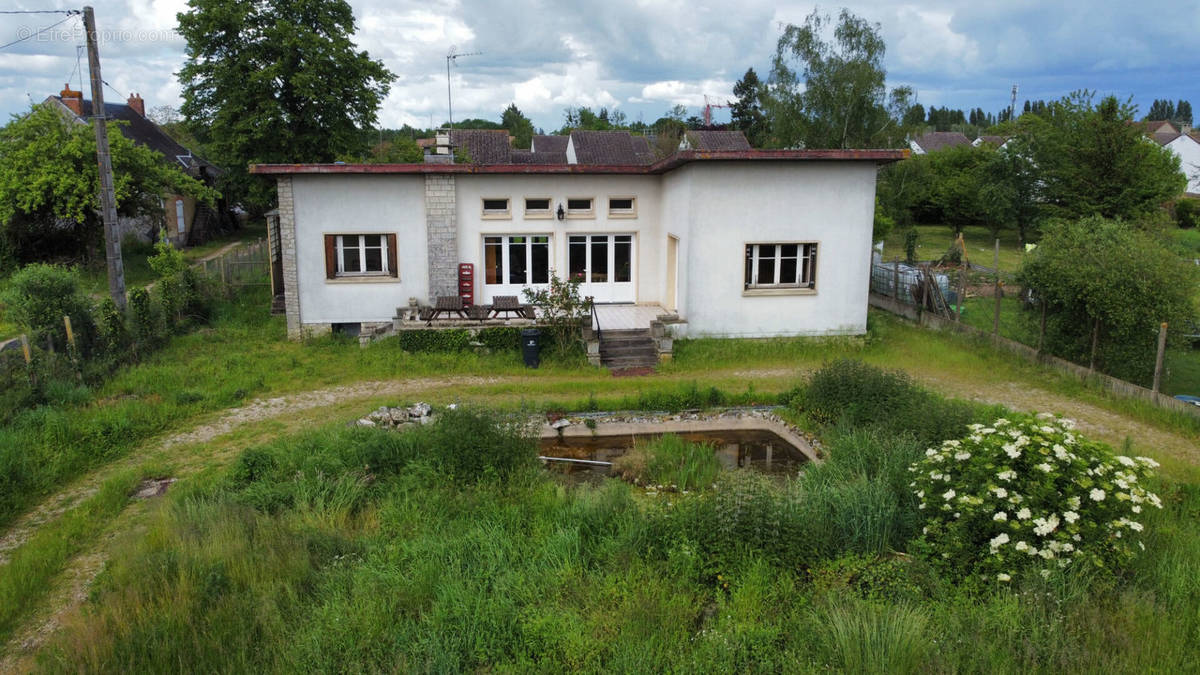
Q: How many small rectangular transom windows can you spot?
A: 4